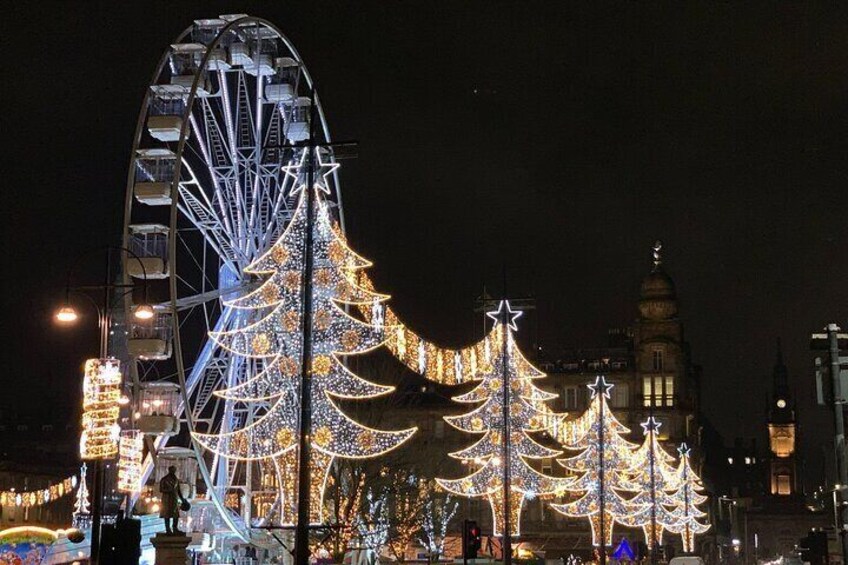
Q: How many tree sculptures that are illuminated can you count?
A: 5